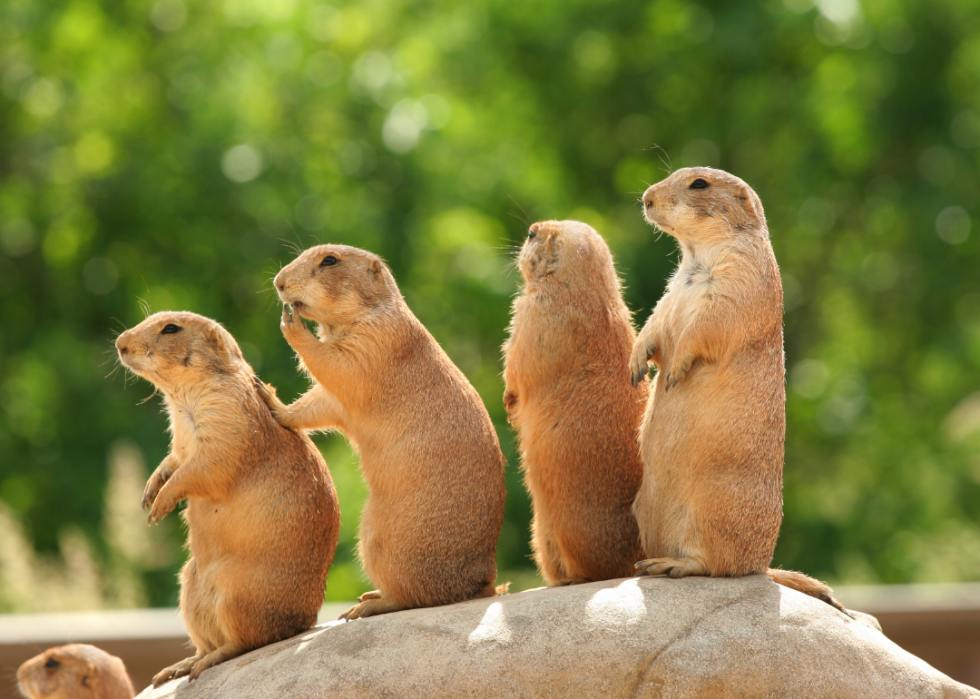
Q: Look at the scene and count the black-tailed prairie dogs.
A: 5